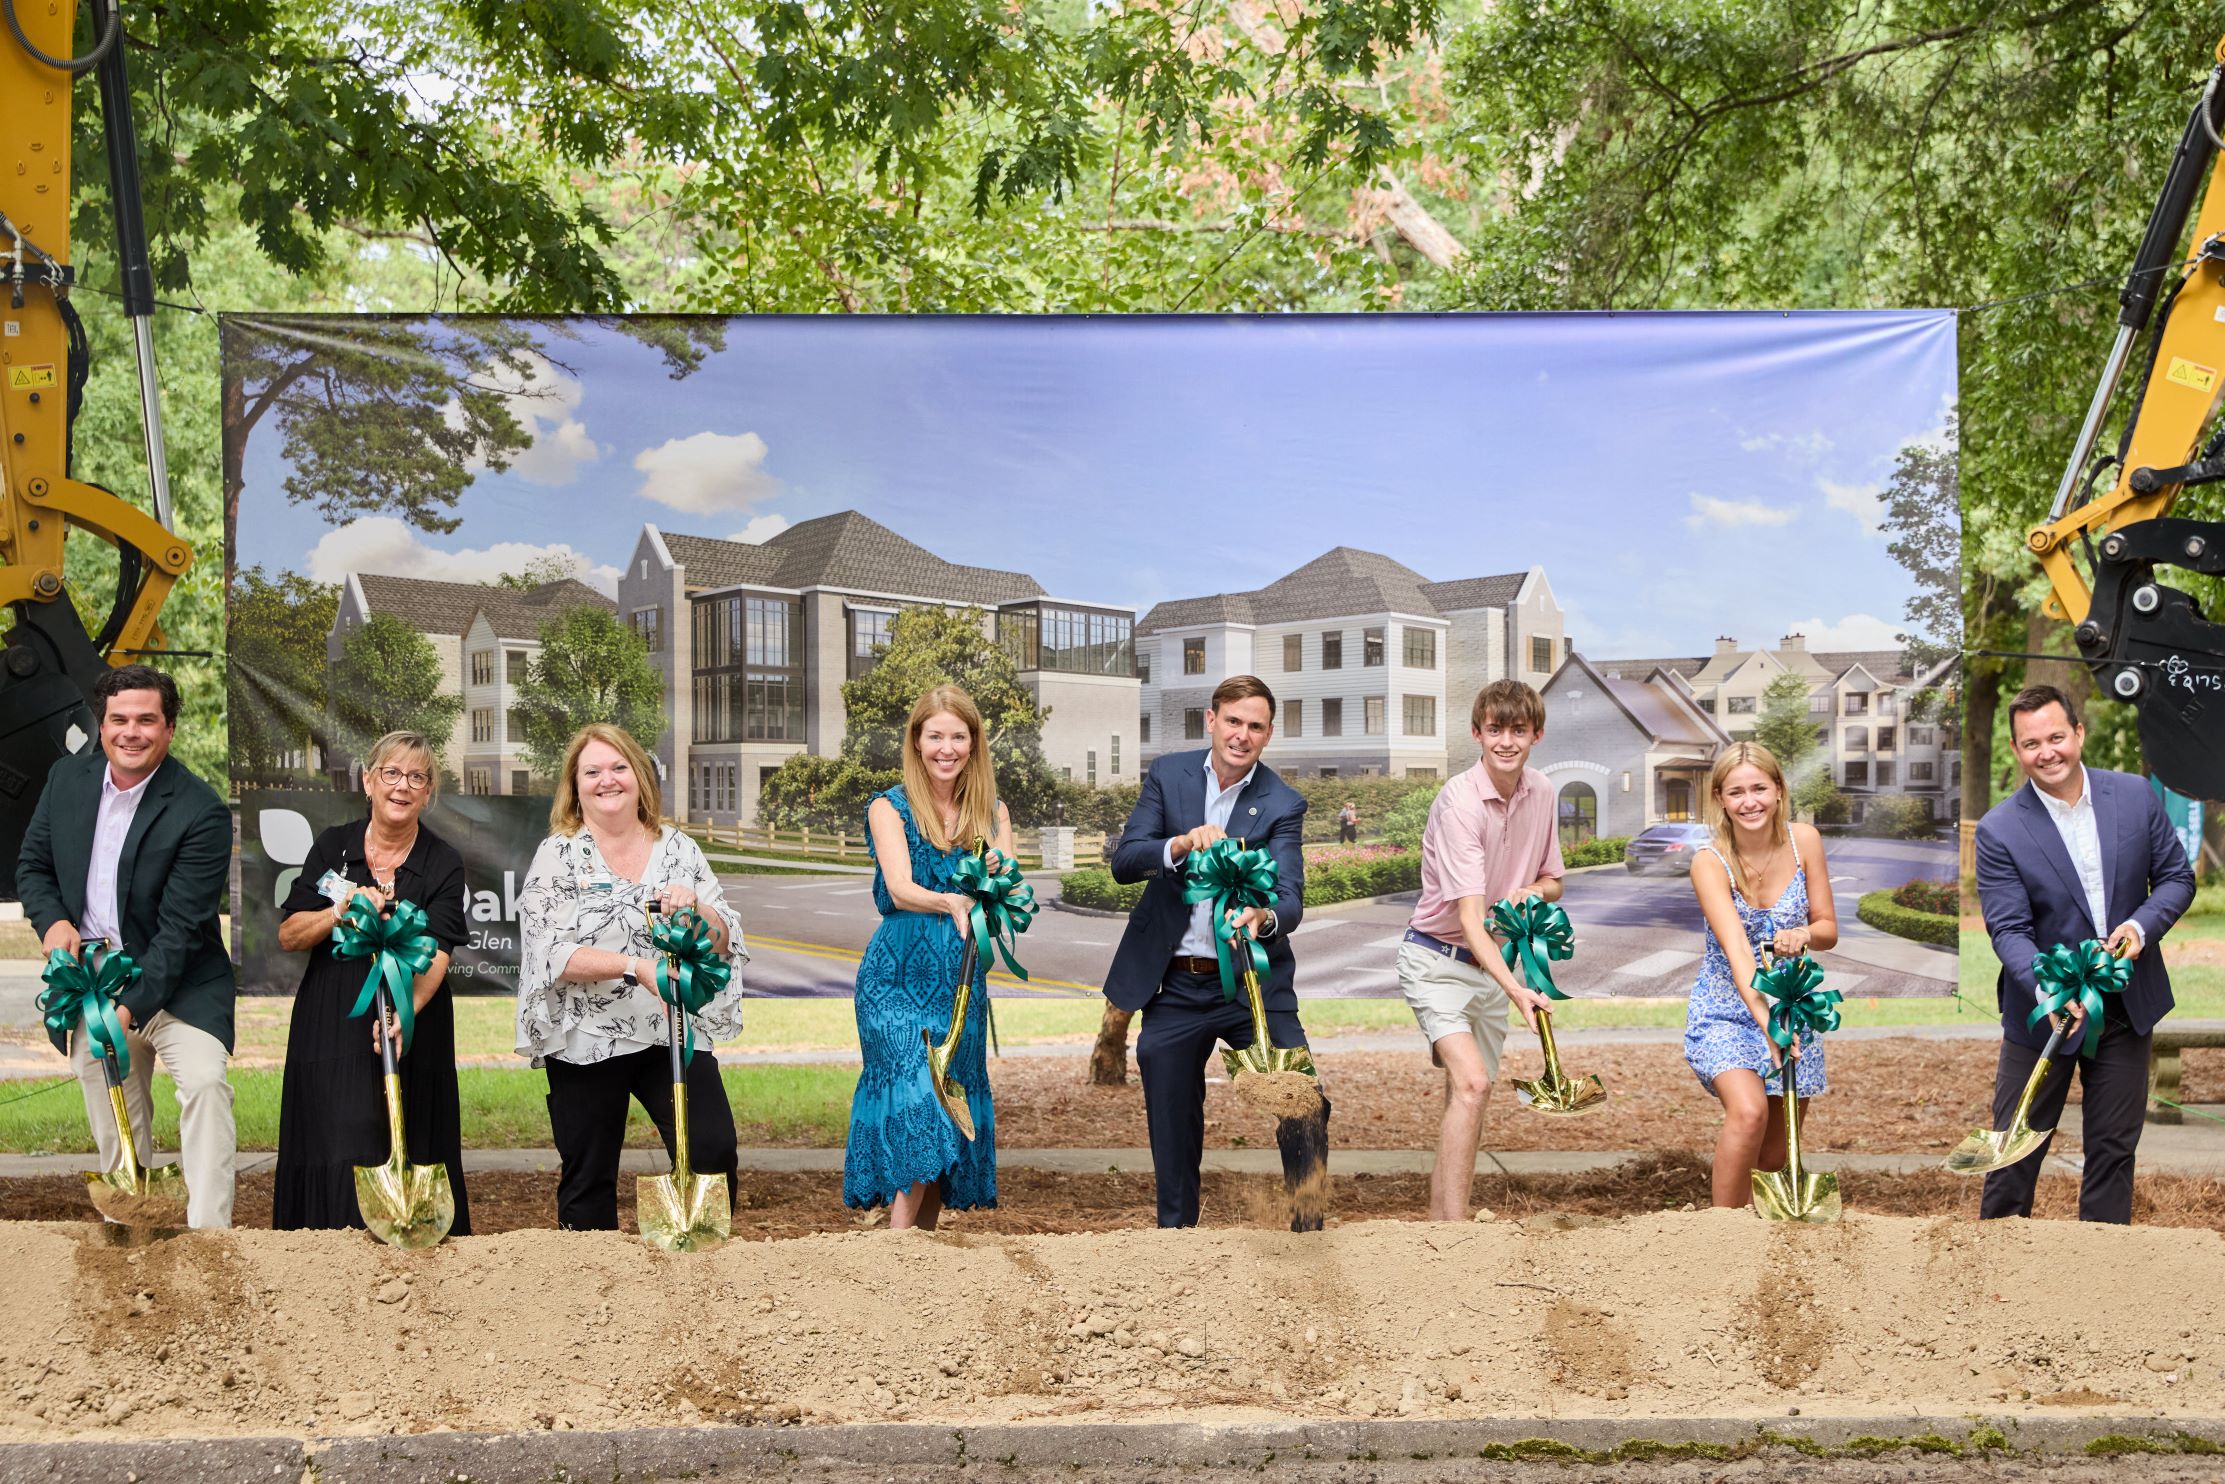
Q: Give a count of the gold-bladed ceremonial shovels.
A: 8